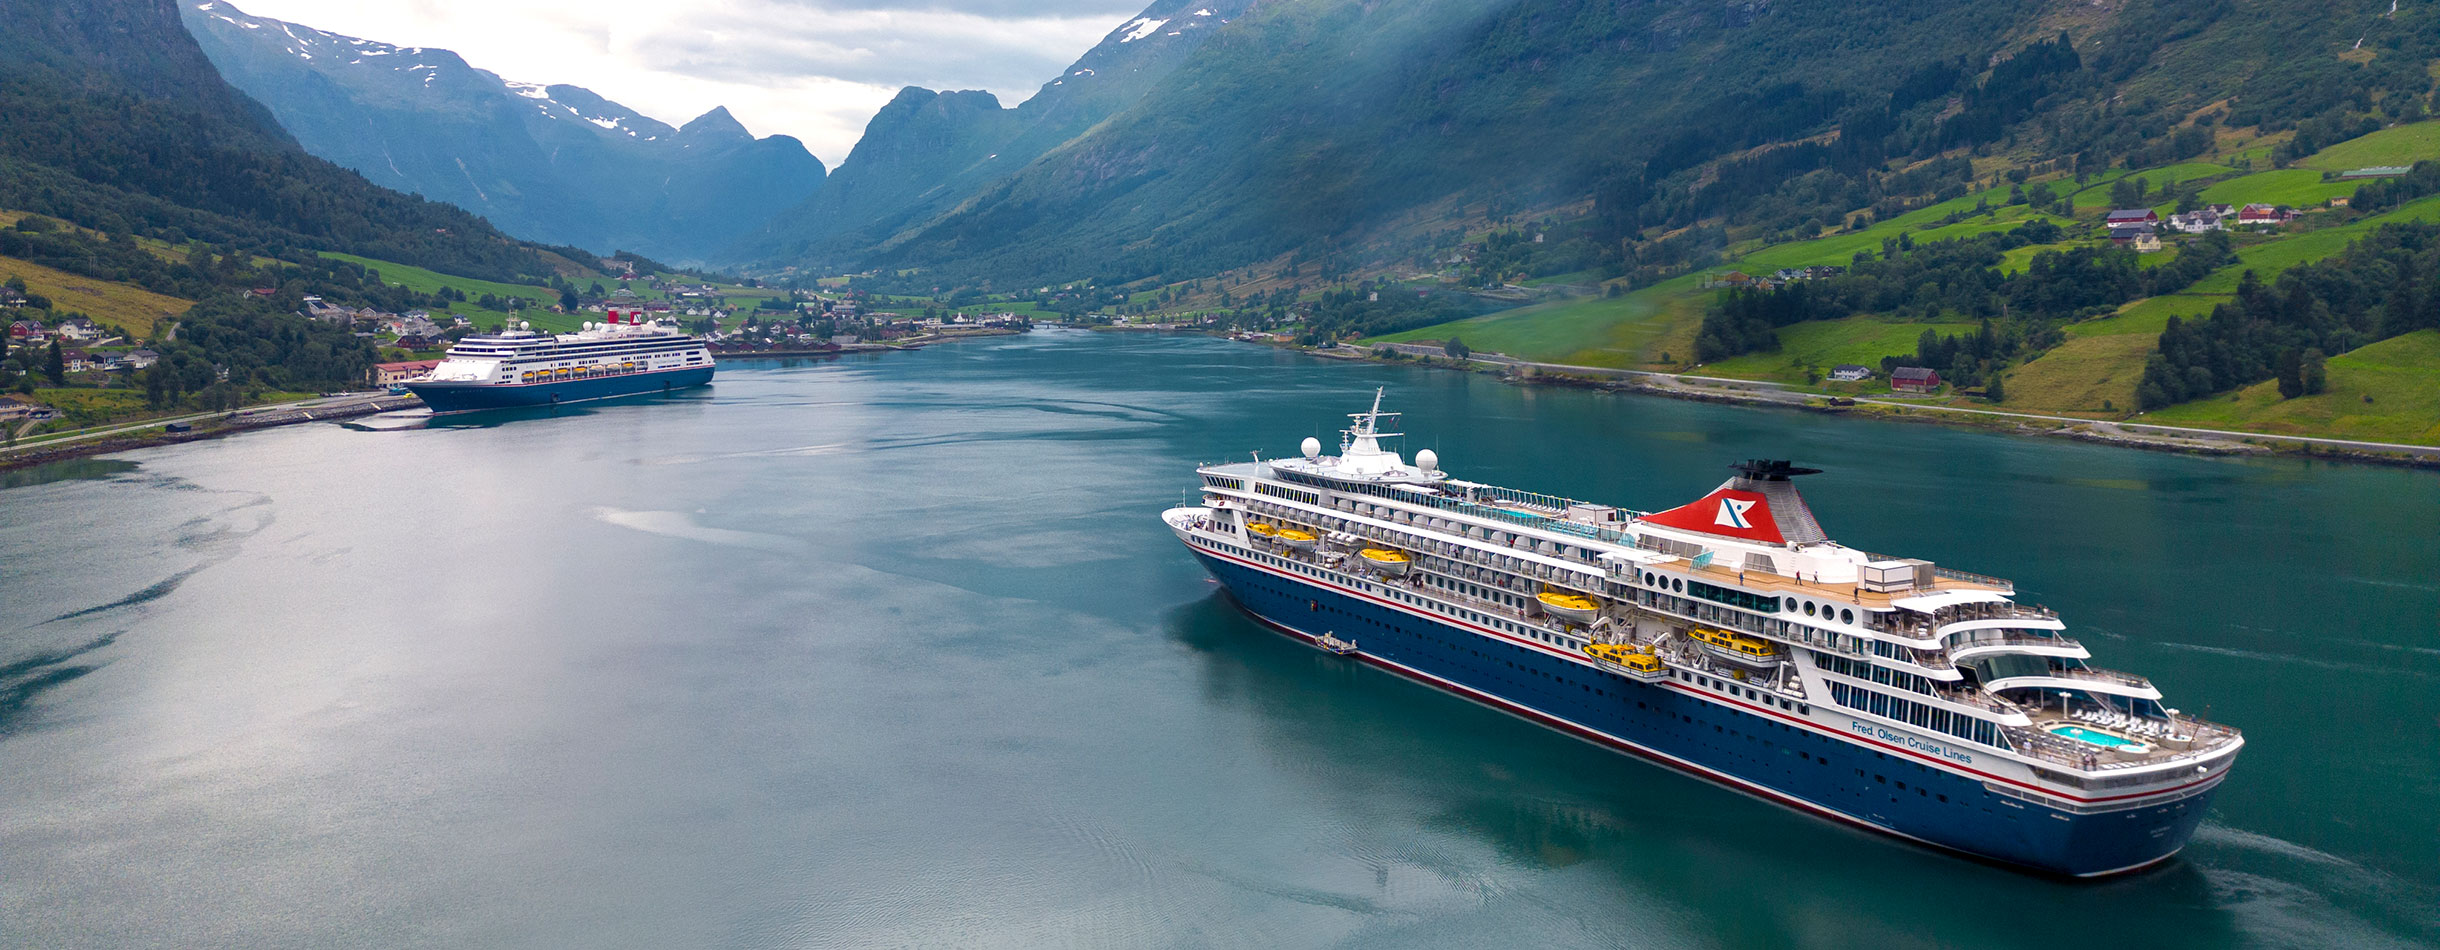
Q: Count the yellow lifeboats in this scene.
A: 11